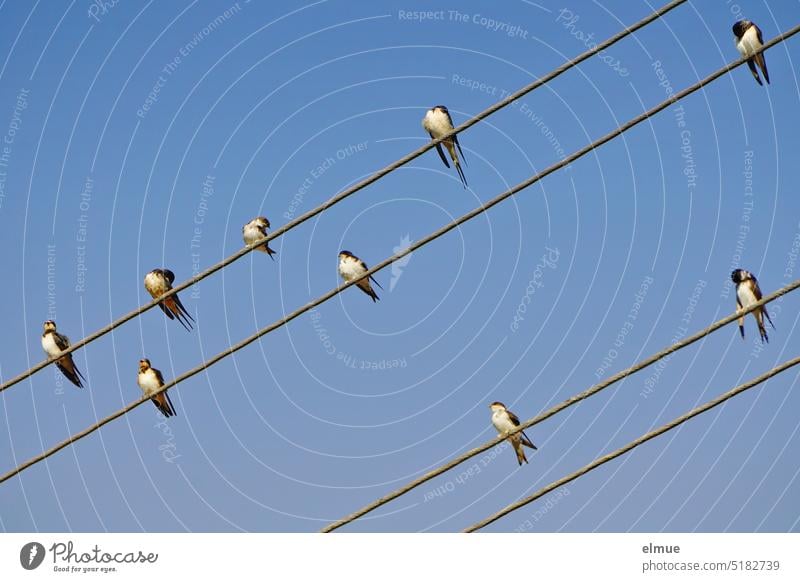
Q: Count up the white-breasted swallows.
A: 9